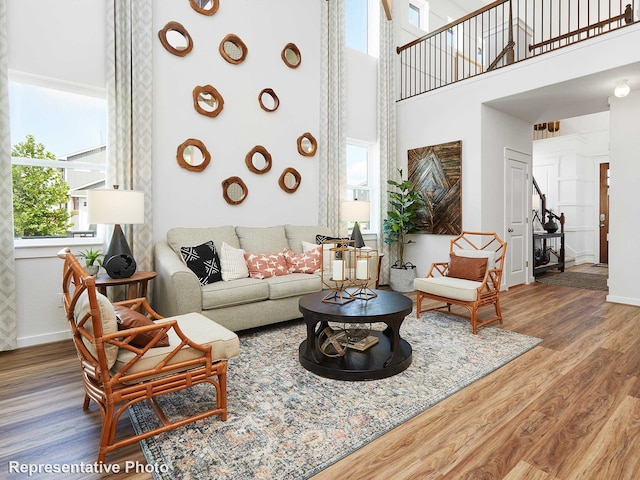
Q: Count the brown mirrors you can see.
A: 11